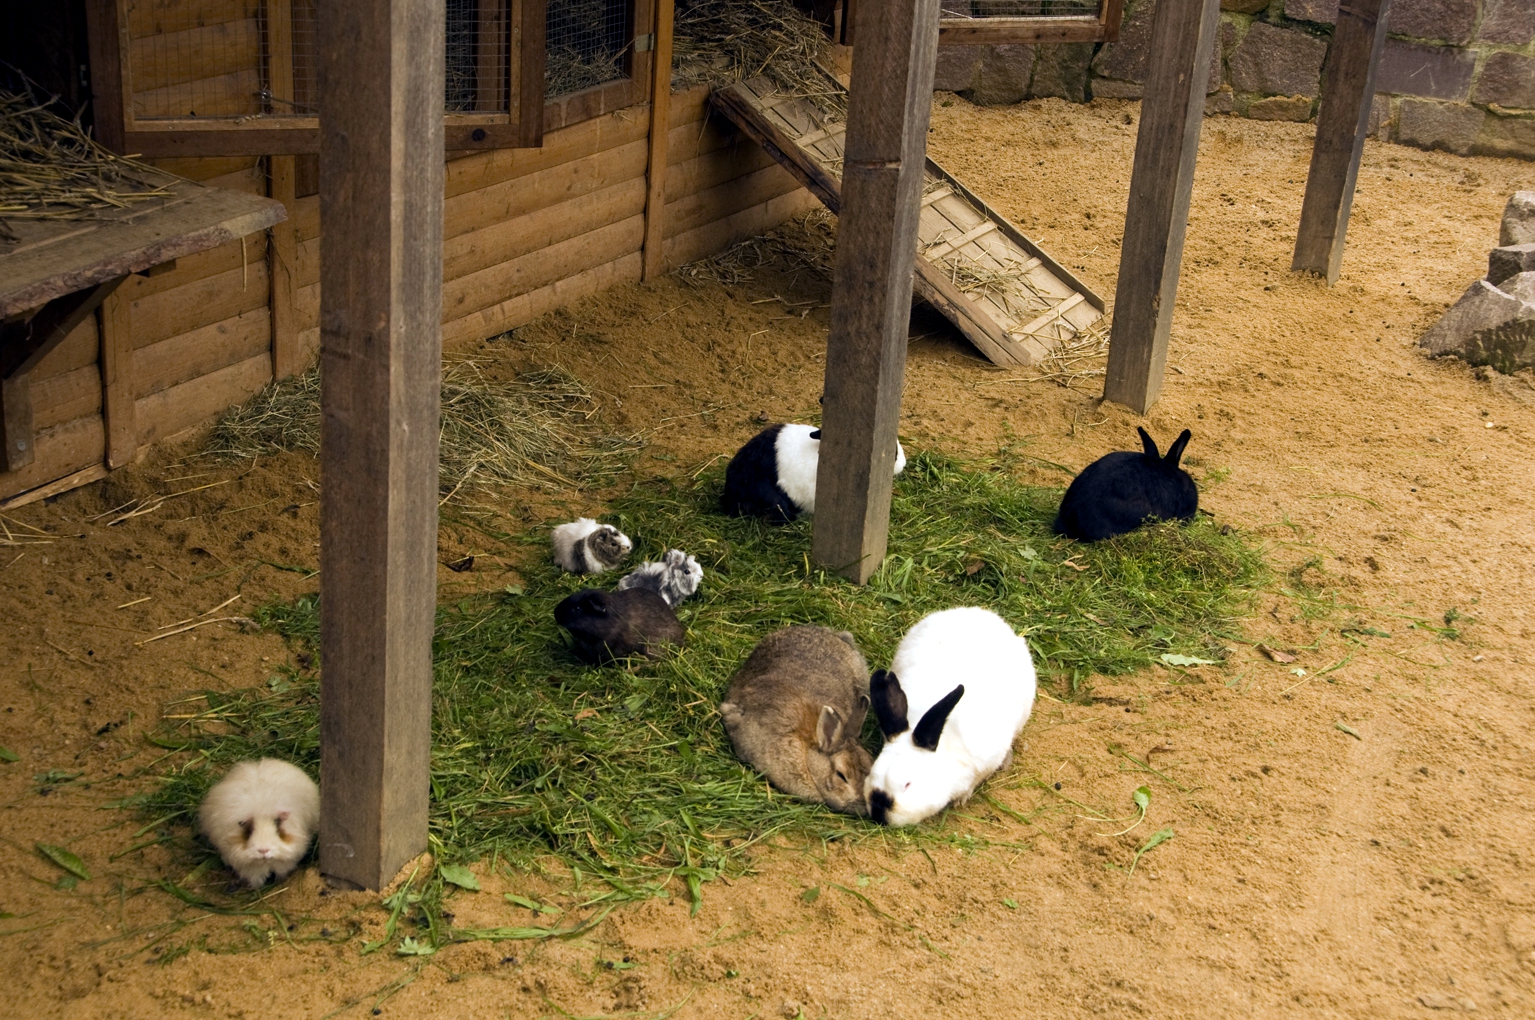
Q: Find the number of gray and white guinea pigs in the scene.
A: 2